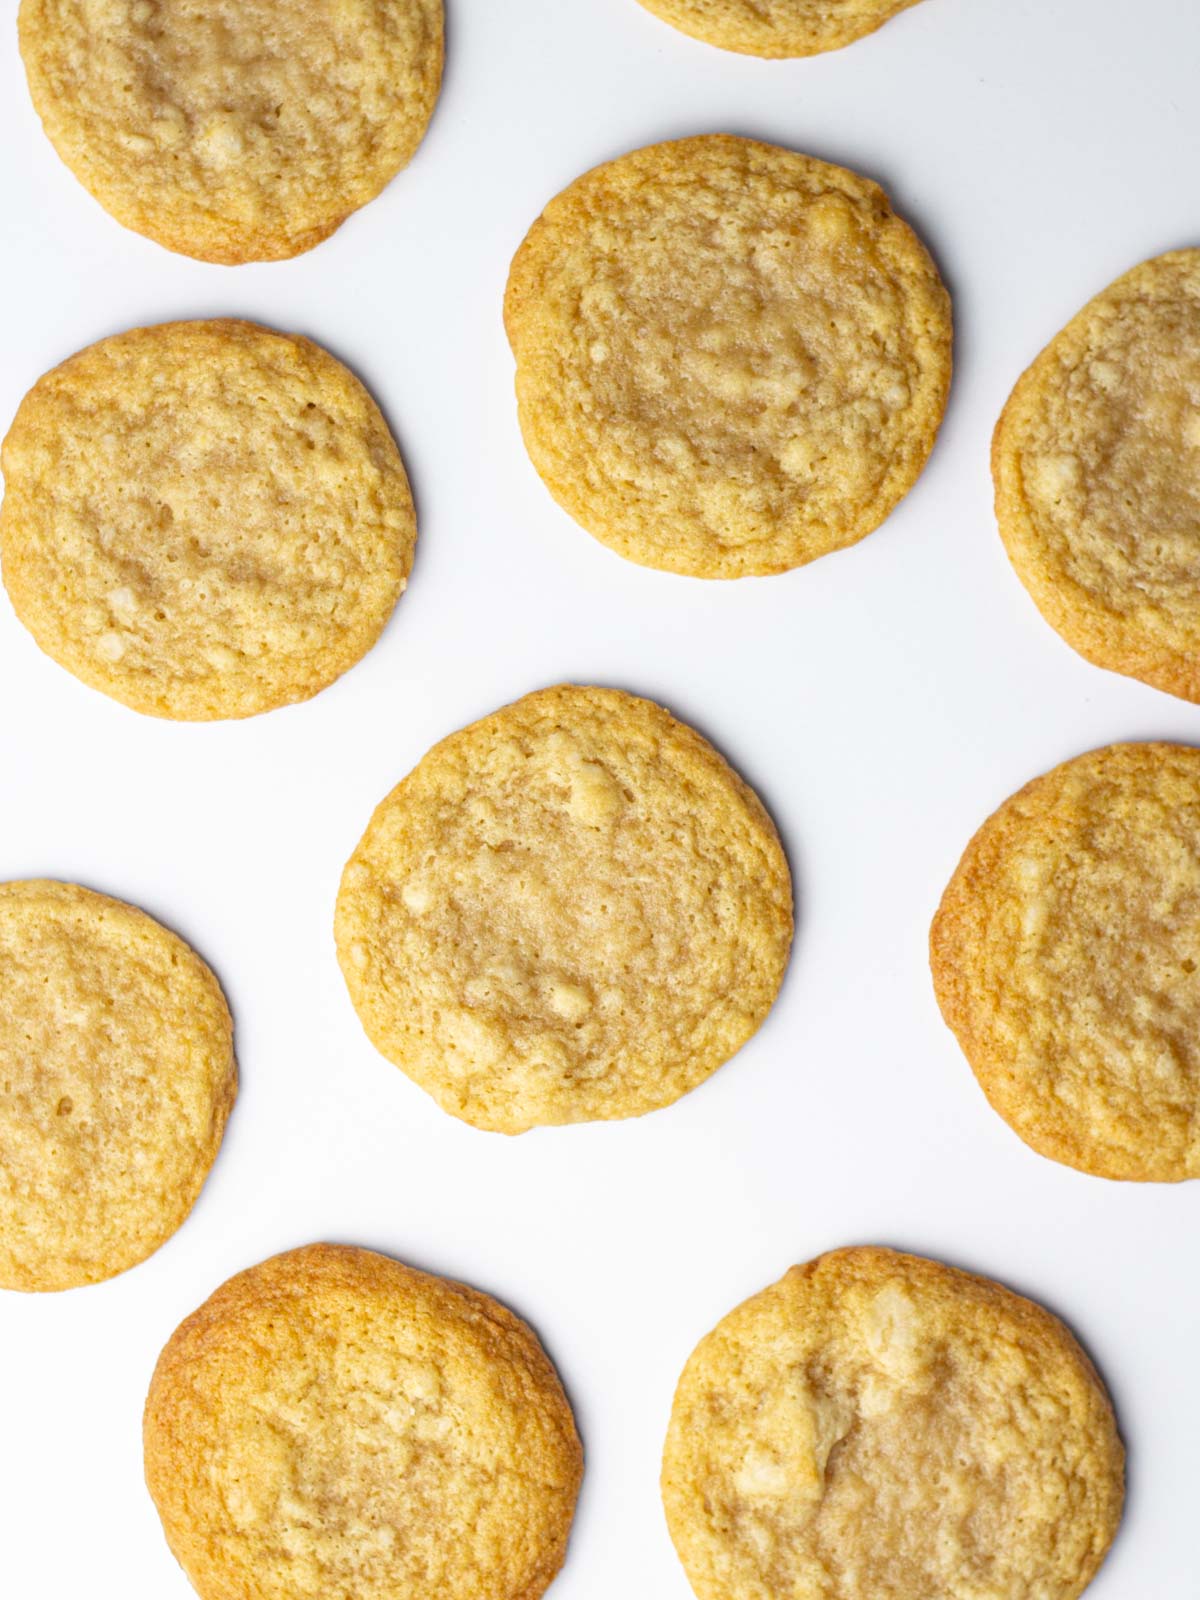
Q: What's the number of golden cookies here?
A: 10